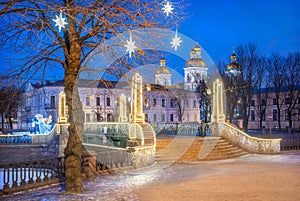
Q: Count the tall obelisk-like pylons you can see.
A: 4